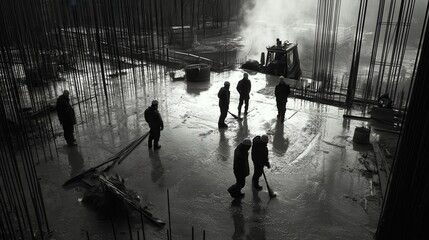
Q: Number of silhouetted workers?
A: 7